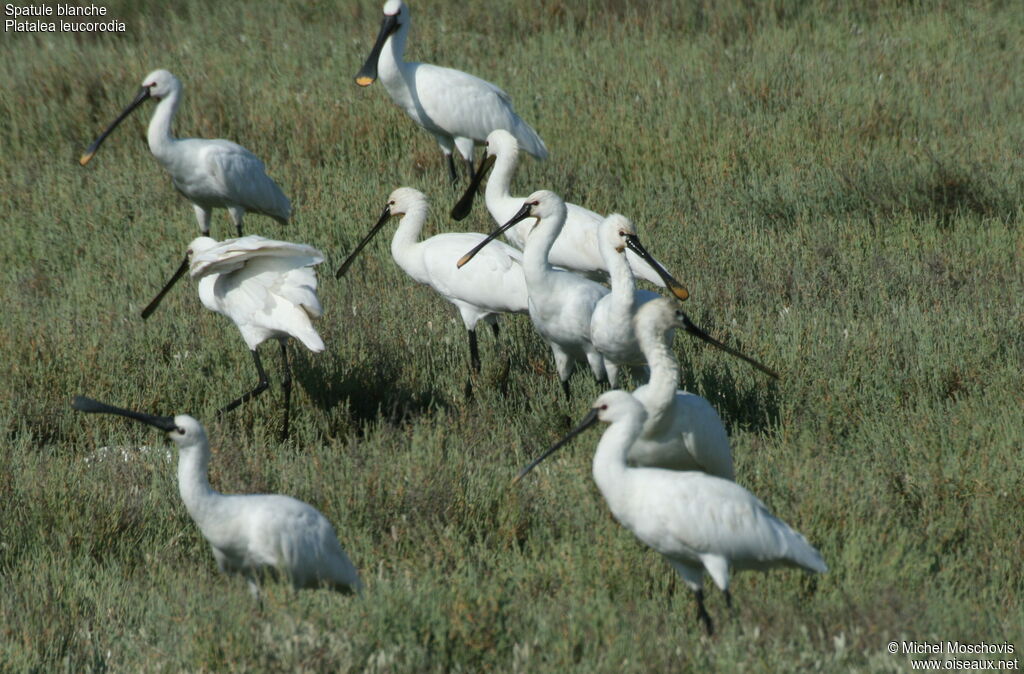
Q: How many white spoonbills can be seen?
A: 10